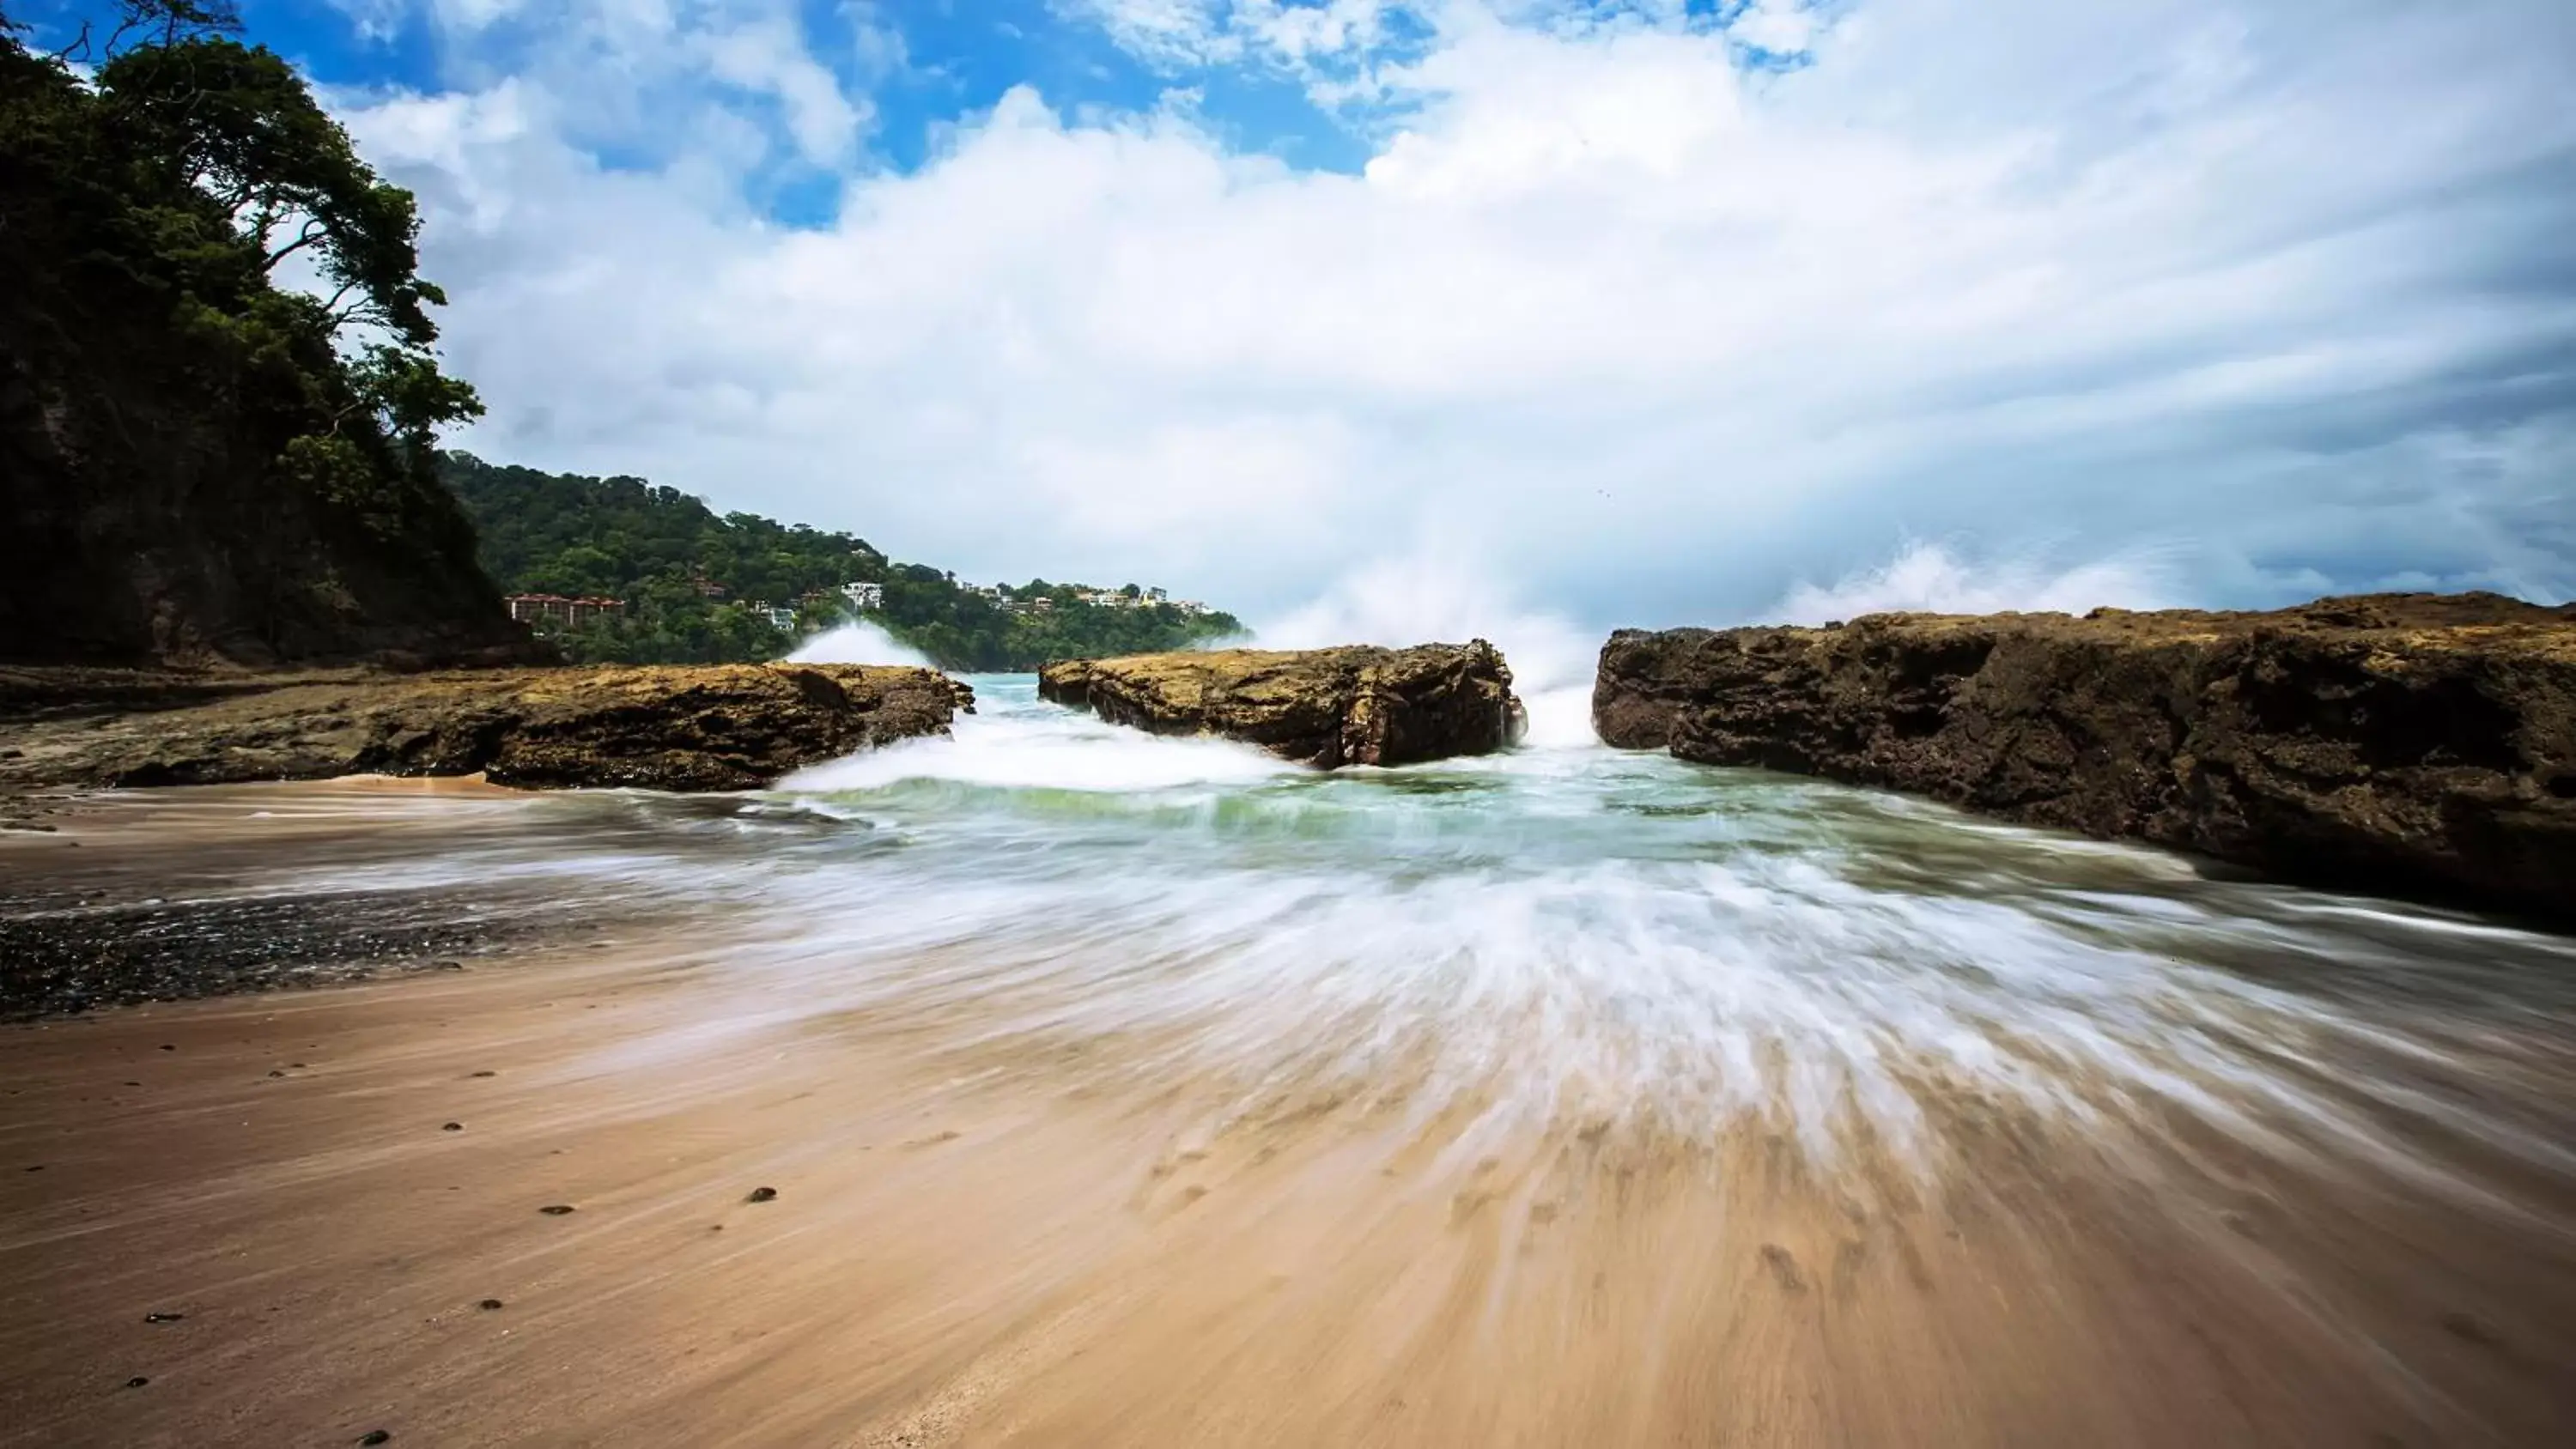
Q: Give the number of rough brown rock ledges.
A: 3